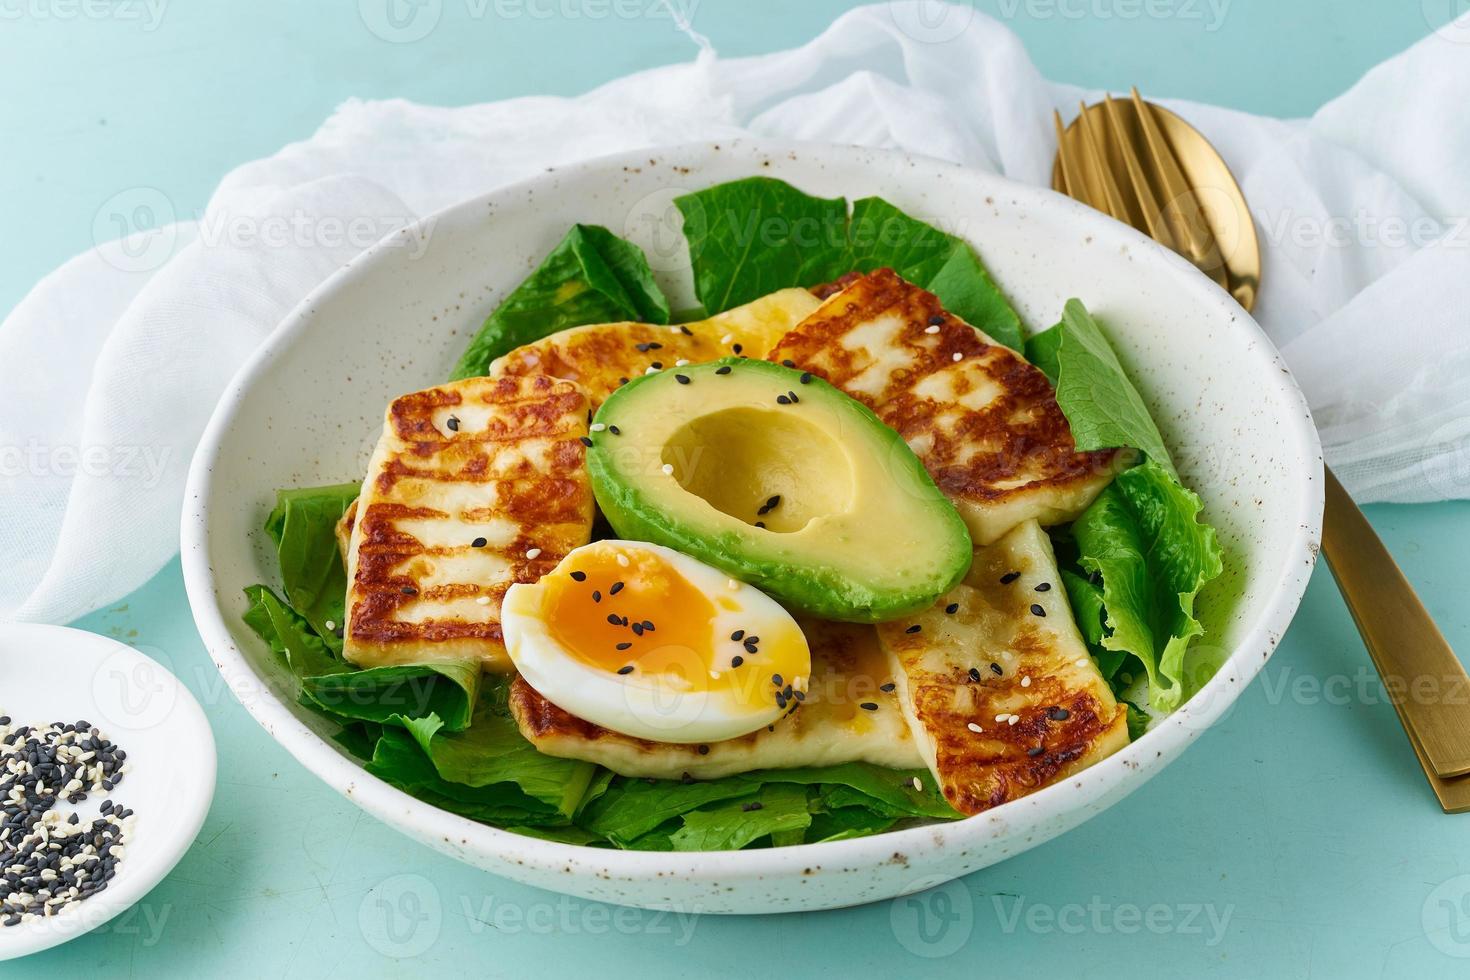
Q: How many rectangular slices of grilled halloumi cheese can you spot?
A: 5